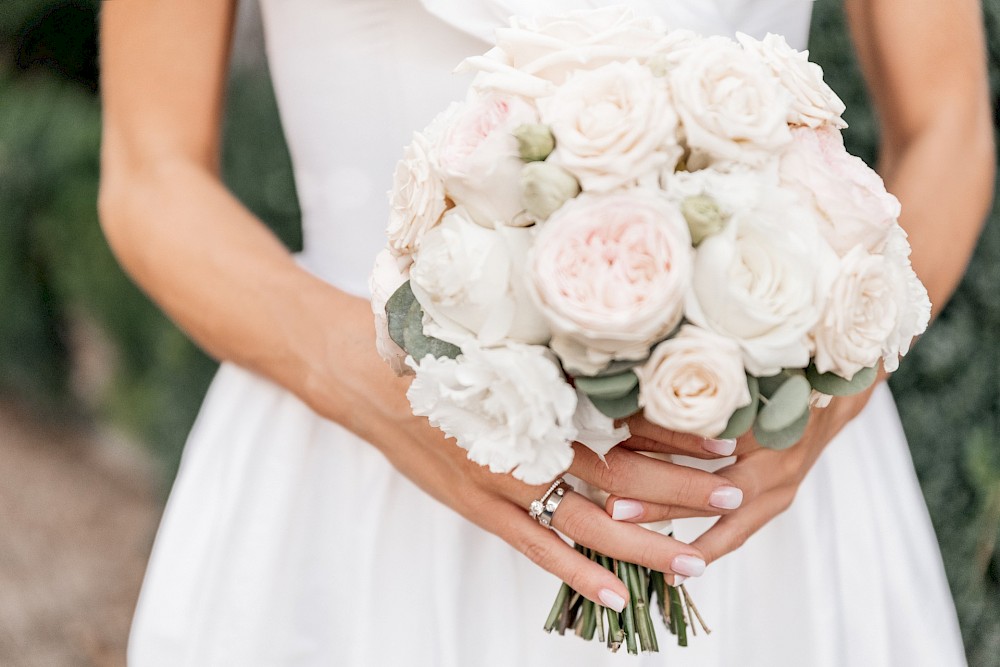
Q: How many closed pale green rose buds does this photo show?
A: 3